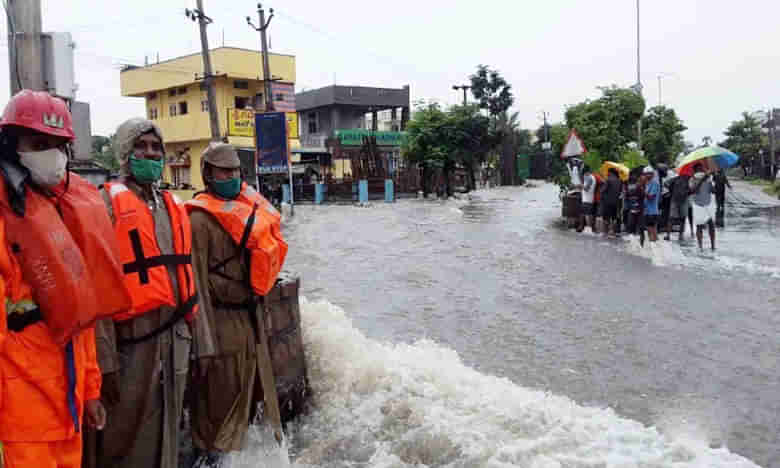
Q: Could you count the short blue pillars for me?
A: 4